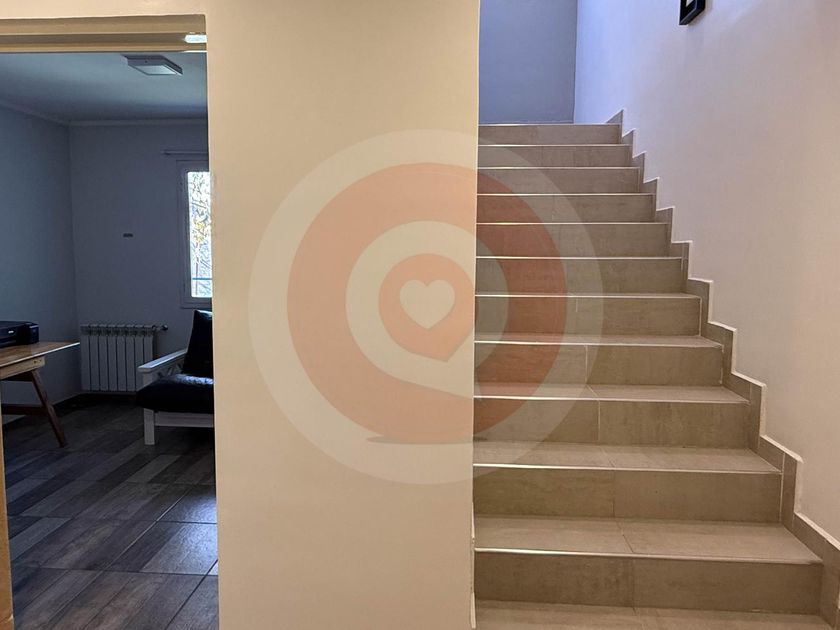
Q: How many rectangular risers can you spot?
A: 11